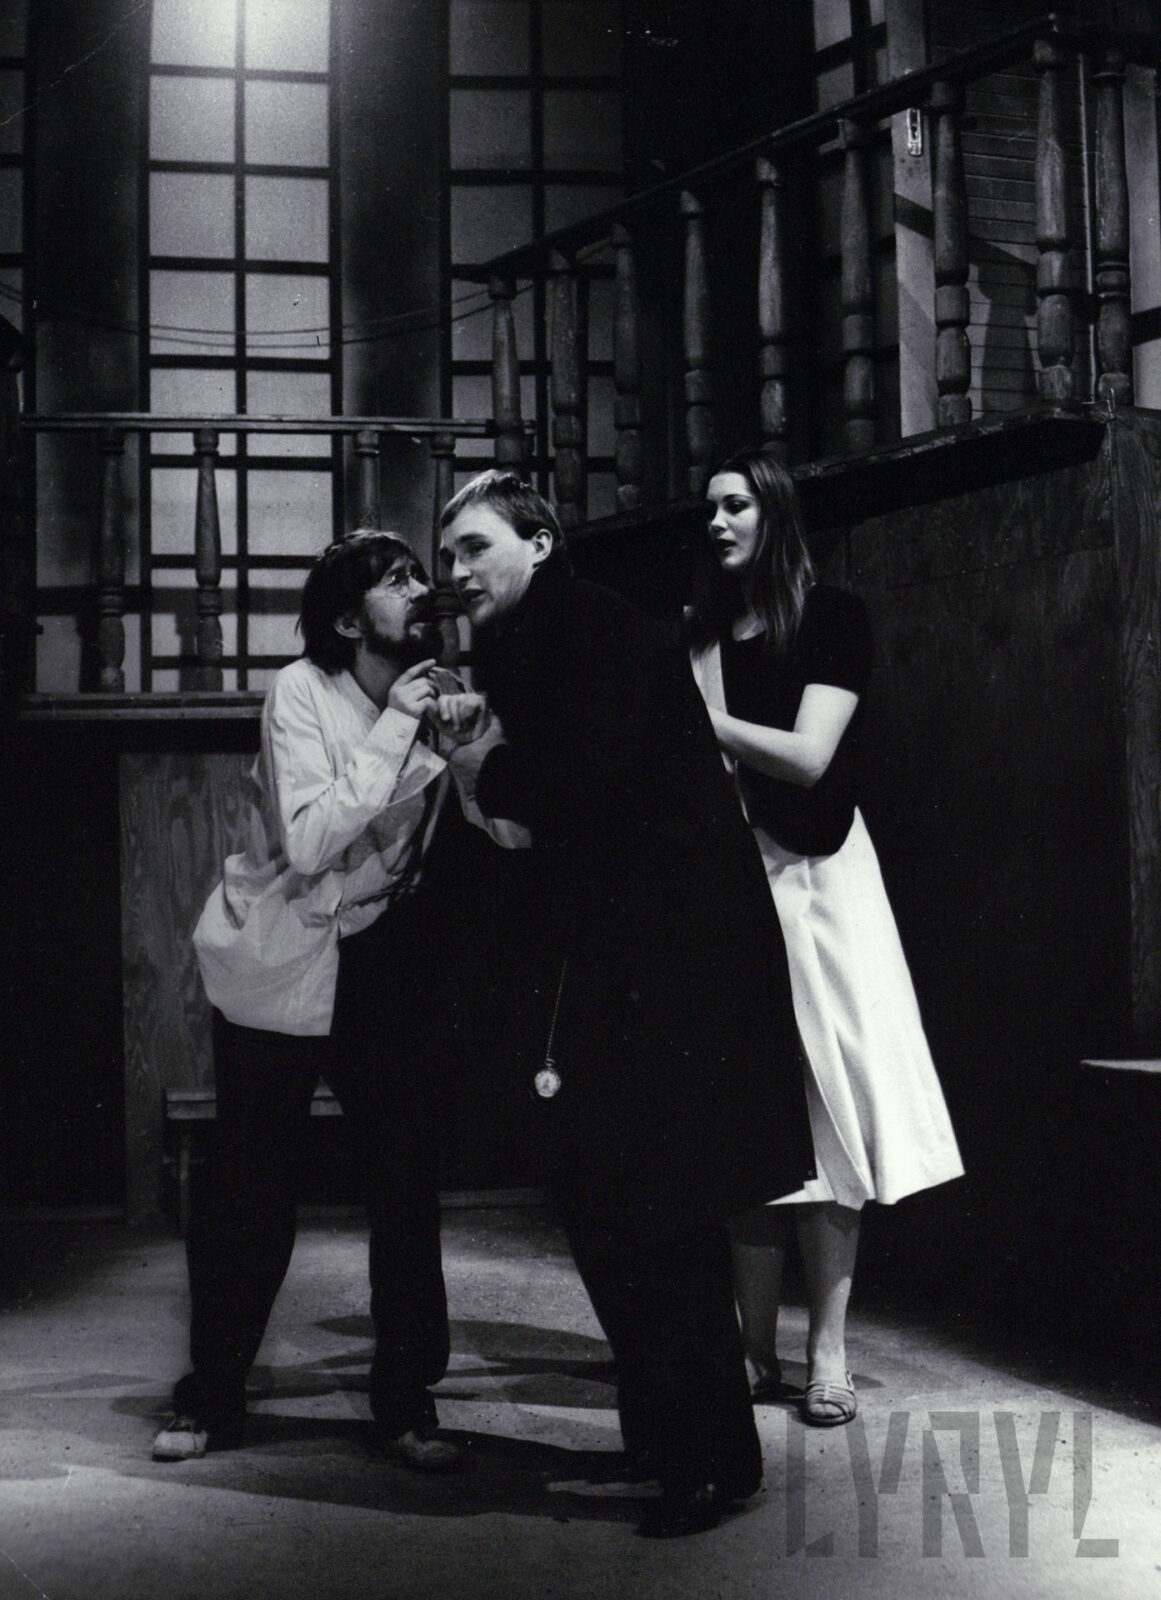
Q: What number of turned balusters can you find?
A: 13